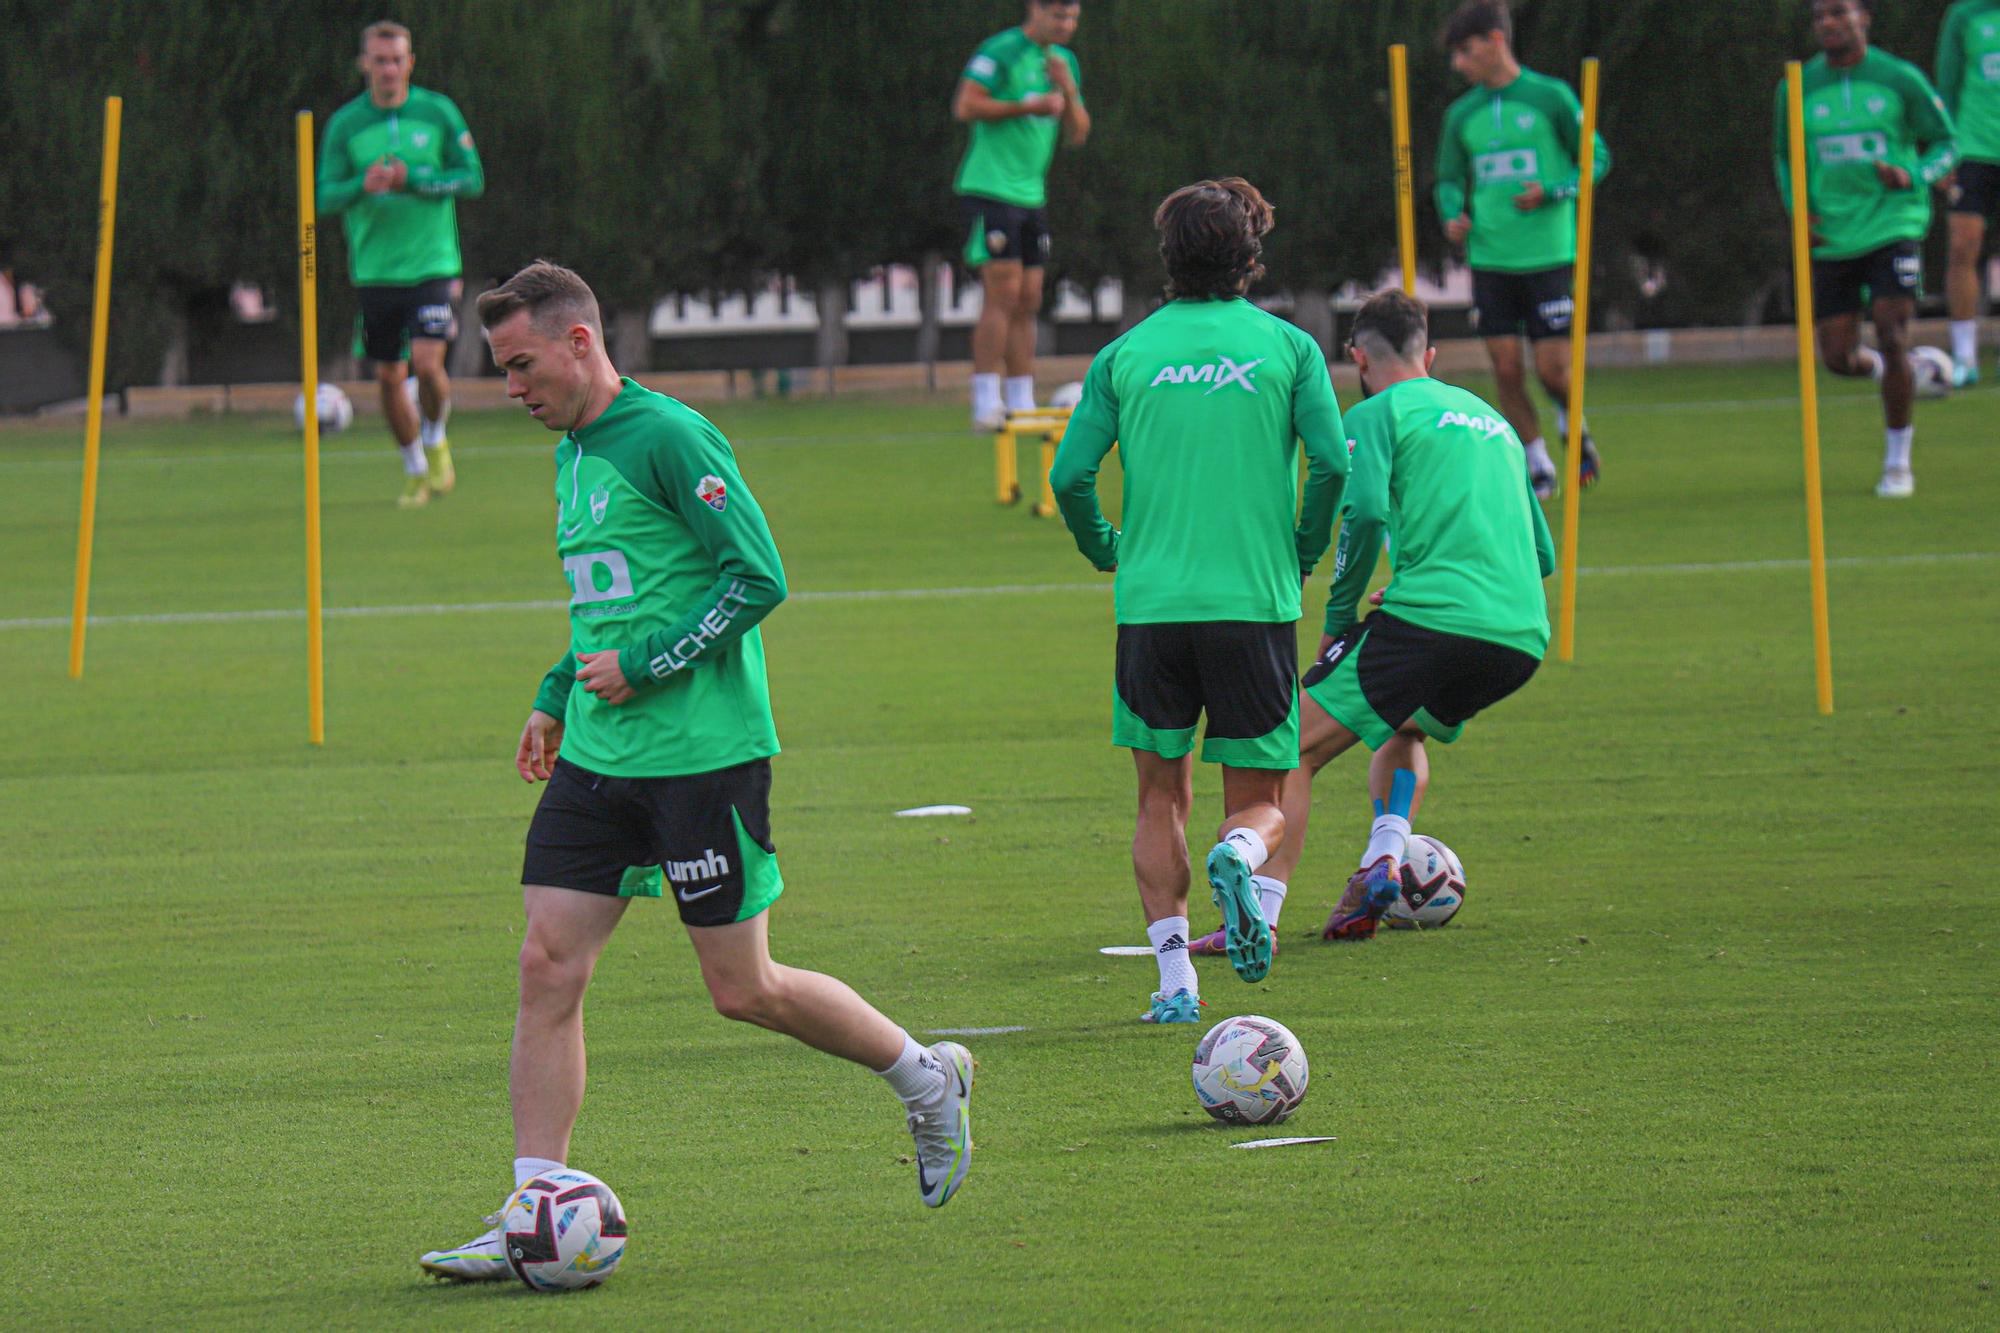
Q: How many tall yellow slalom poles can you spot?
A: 5